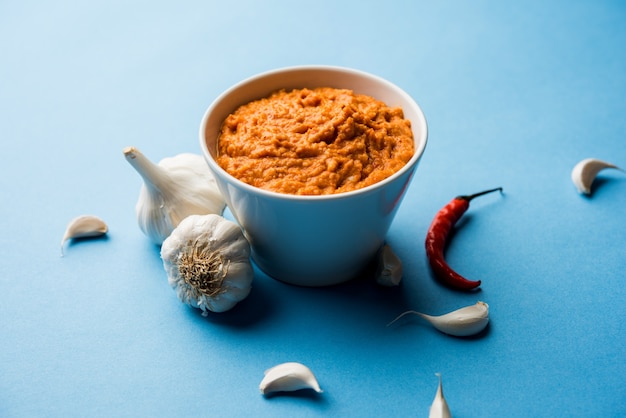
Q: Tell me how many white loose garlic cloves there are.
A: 6